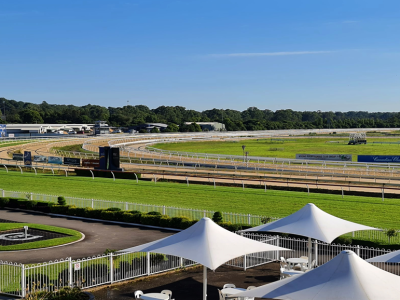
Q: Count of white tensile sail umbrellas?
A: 4